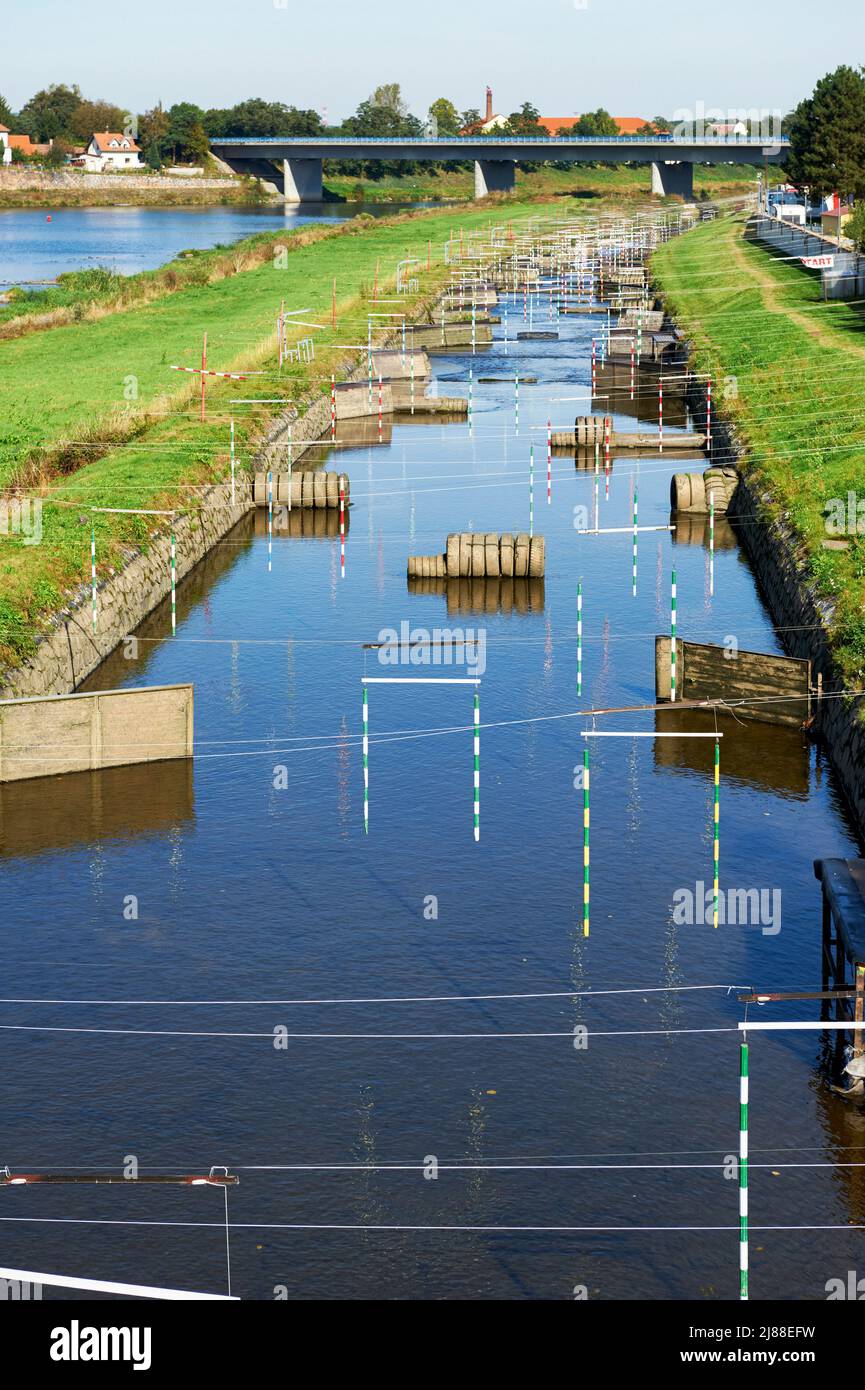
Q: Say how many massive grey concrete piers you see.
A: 3